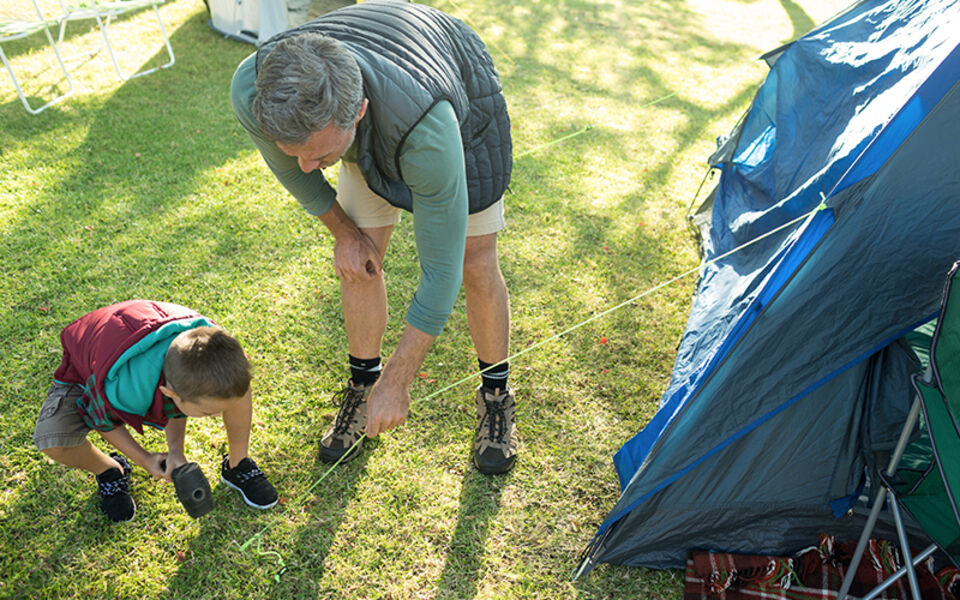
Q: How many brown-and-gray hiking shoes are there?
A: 2